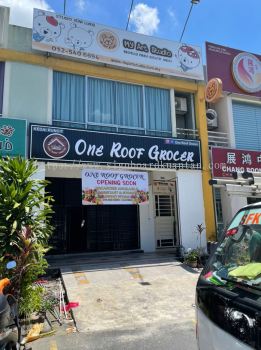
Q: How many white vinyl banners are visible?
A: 1